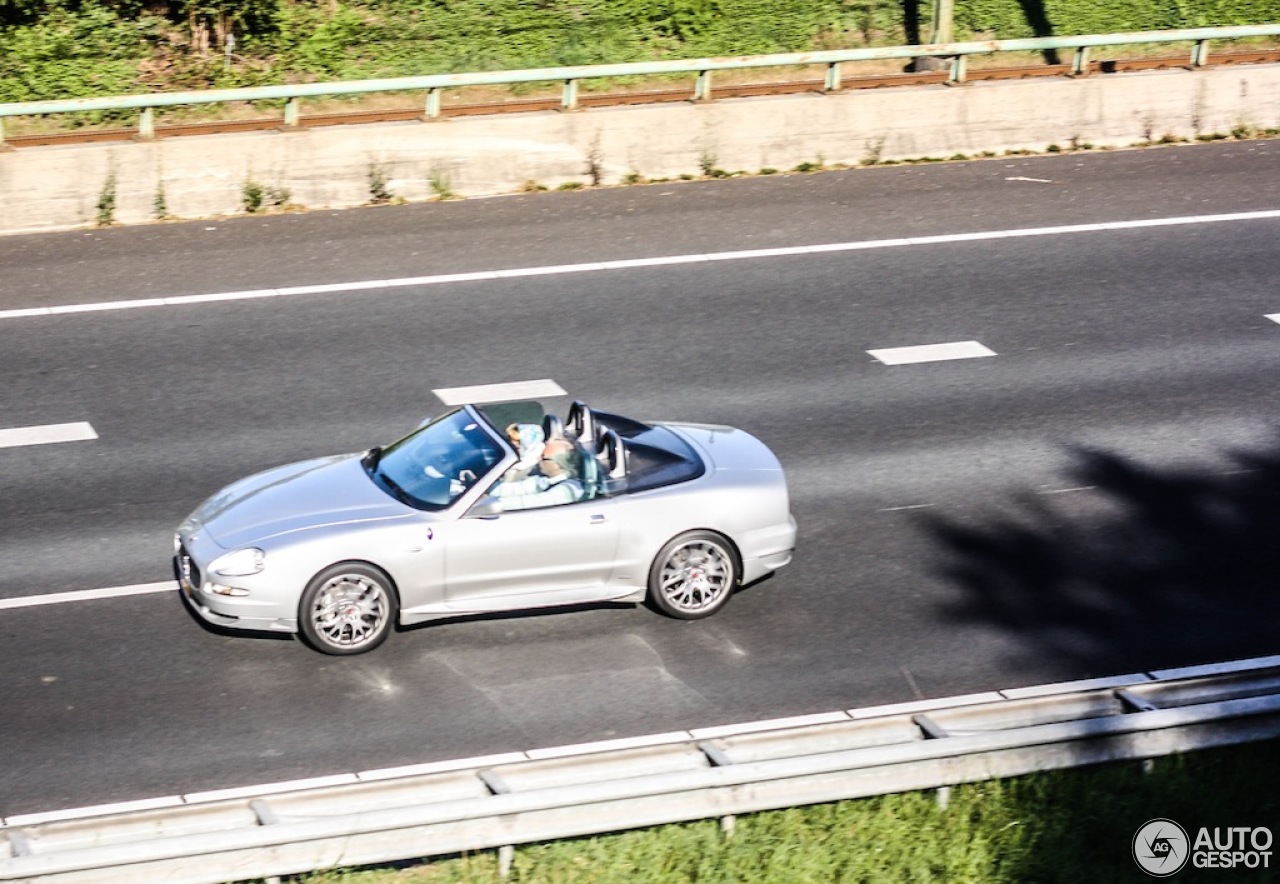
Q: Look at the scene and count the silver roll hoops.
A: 2